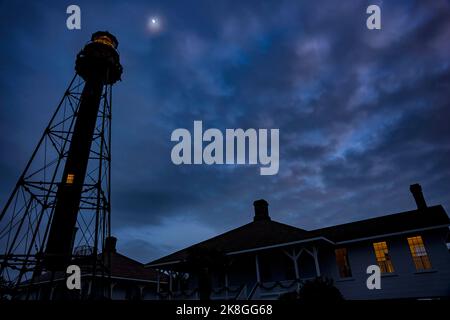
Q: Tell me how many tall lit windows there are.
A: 3